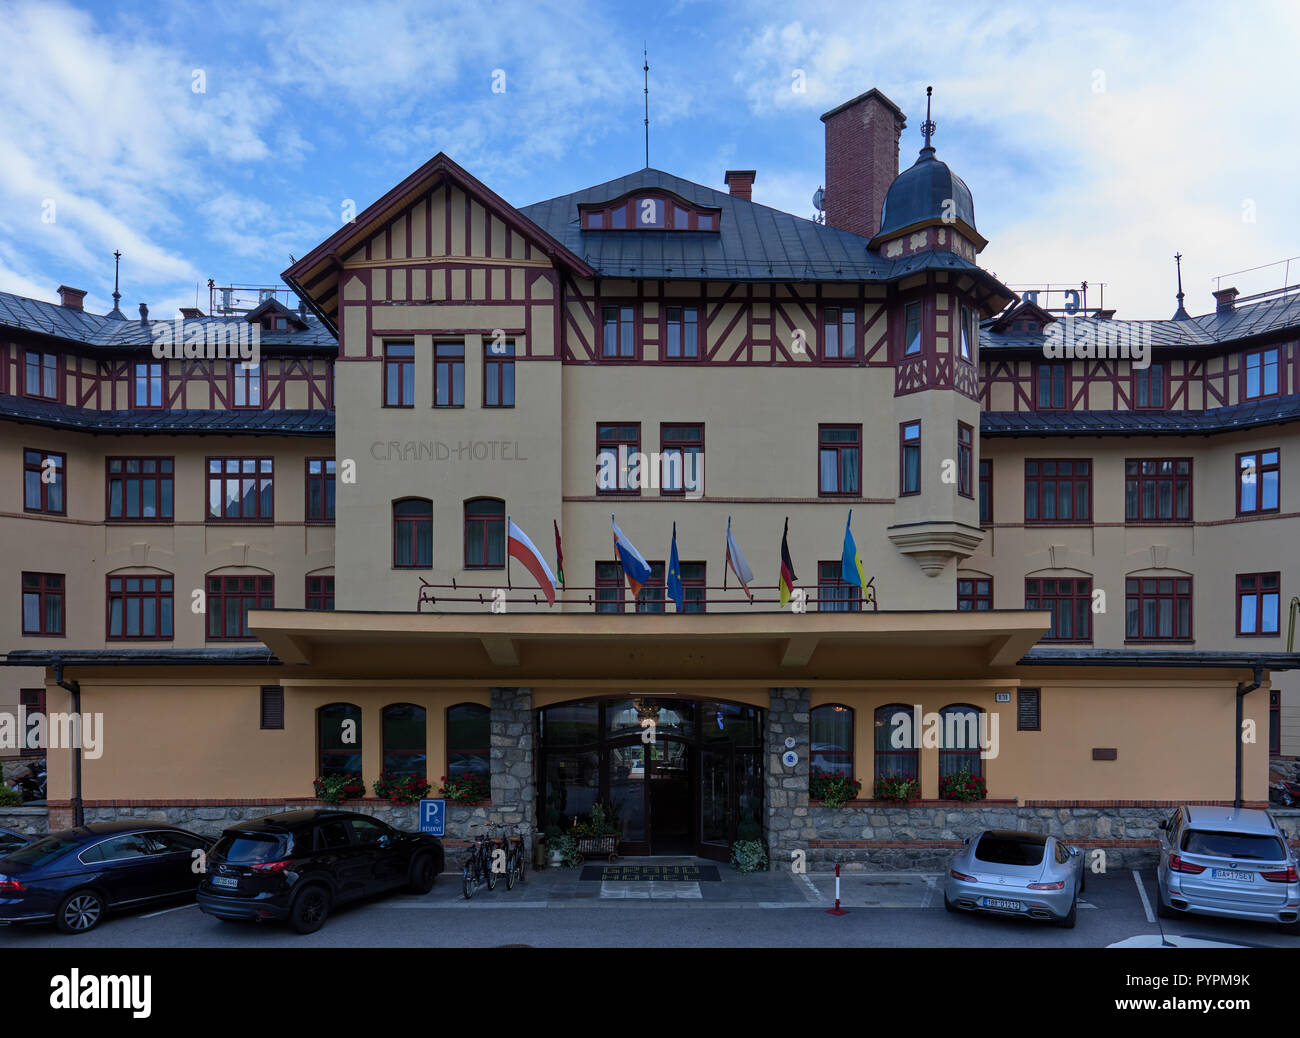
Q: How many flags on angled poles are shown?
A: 7